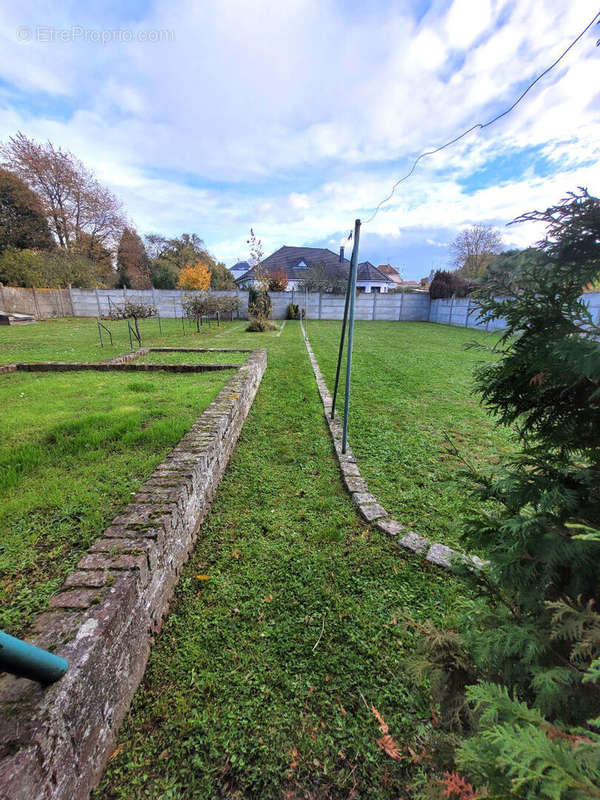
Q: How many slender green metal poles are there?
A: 2